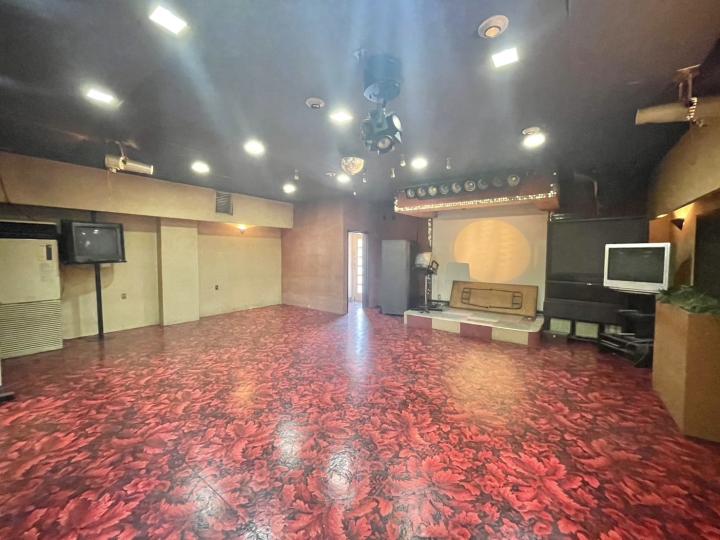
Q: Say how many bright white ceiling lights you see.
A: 10